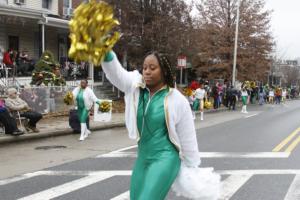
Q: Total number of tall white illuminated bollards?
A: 0